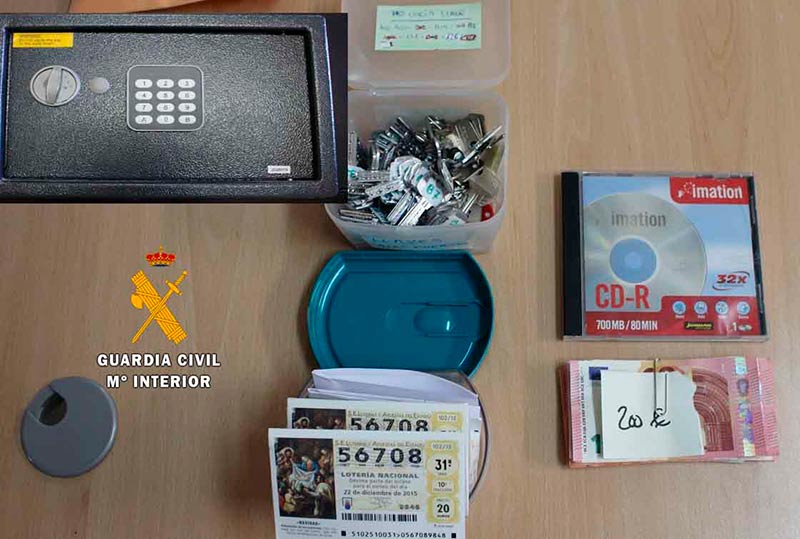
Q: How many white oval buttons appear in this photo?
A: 12